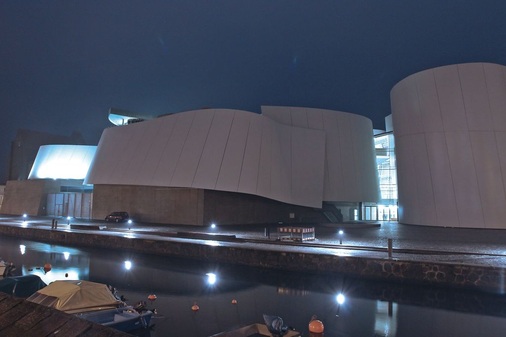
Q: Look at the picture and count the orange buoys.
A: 5